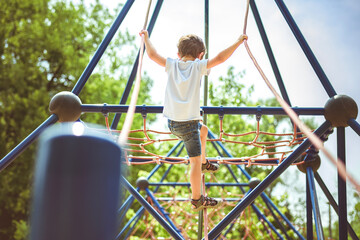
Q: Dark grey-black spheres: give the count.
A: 5